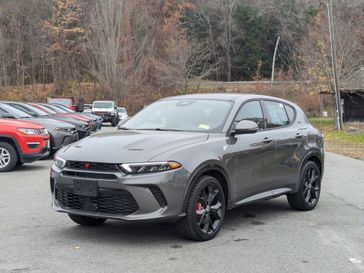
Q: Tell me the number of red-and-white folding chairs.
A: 0